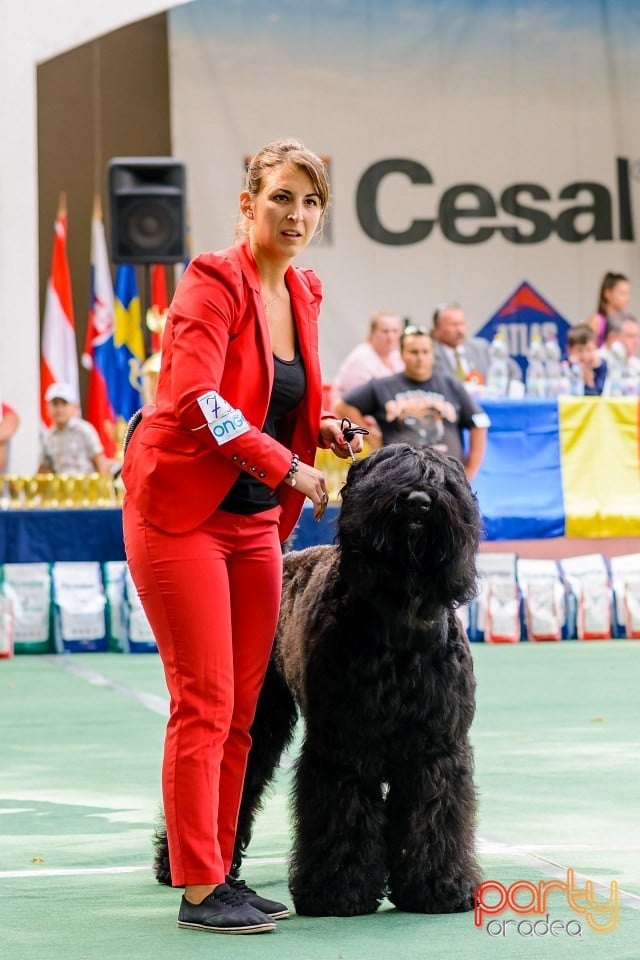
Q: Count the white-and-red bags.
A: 5